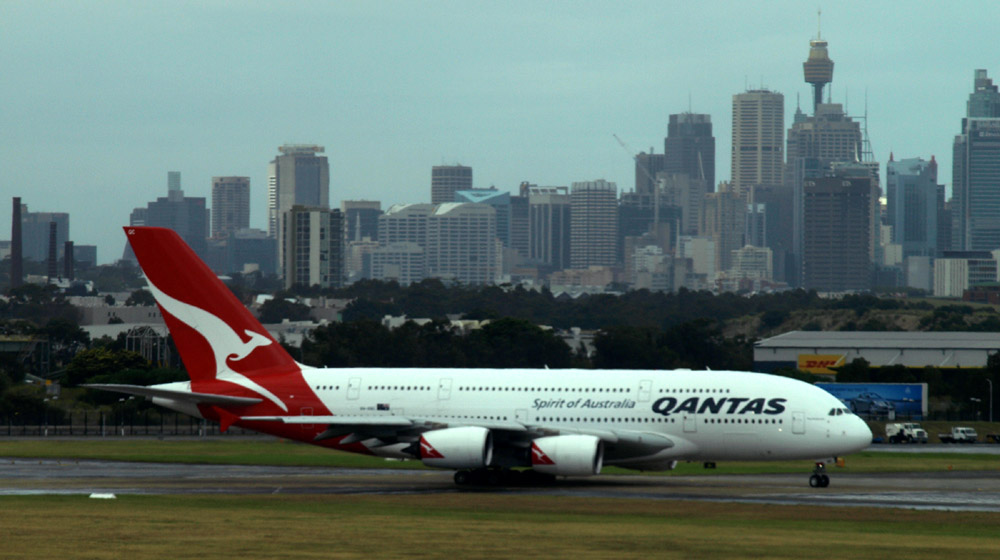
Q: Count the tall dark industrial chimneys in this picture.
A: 3